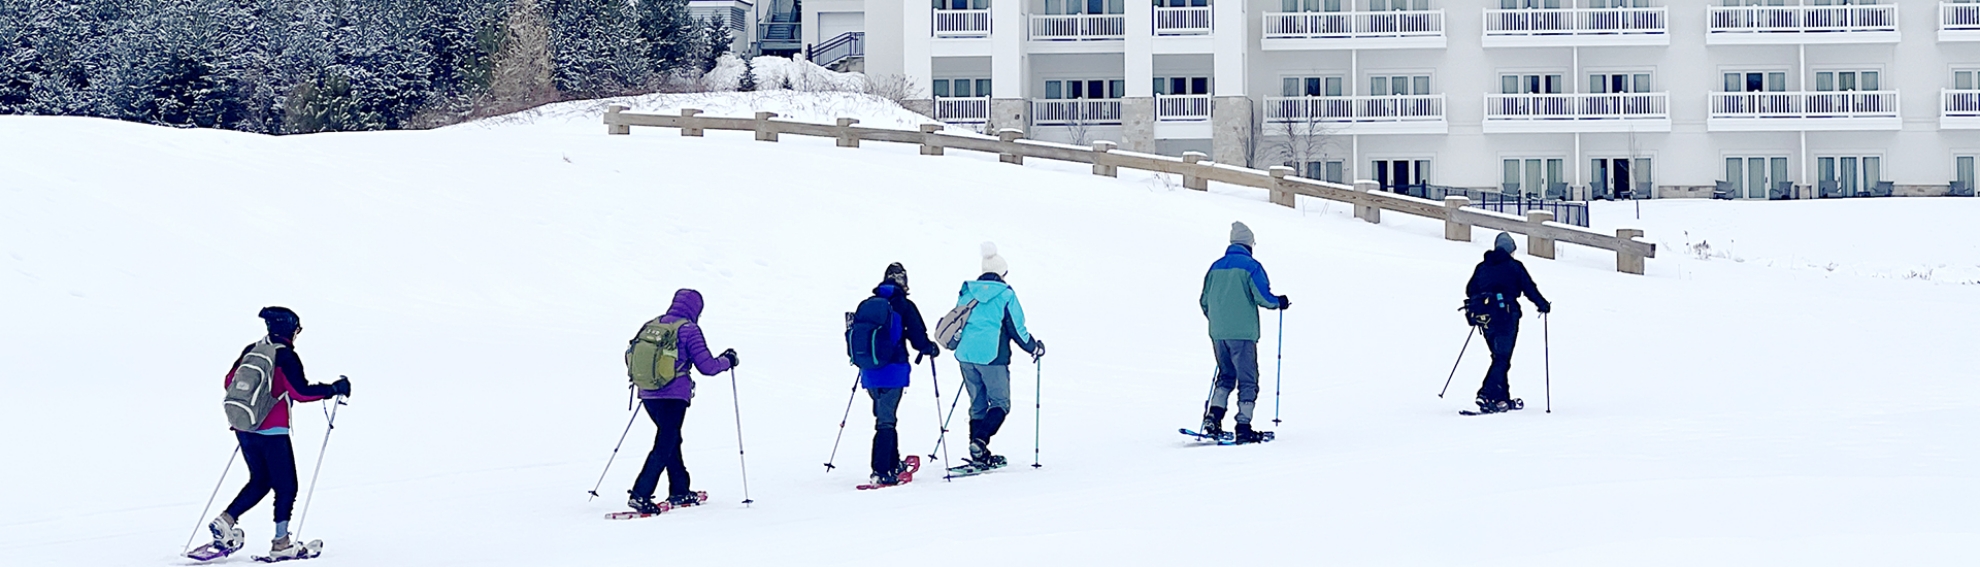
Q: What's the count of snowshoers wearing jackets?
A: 6